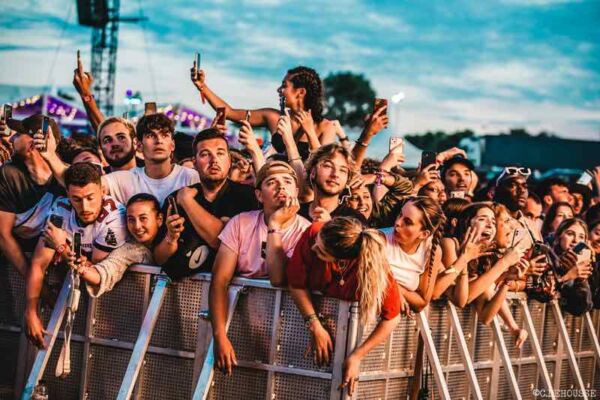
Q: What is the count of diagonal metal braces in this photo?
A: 9